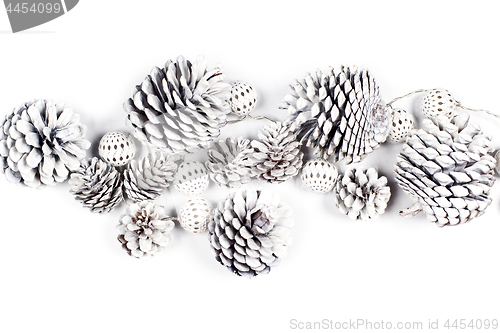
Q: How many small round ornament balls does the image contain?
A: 7